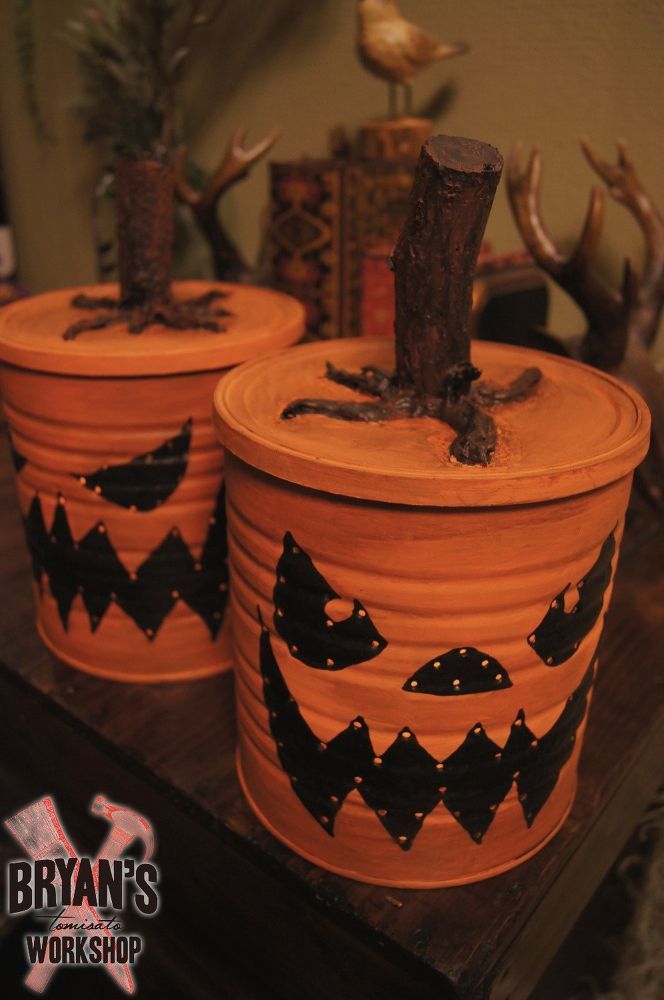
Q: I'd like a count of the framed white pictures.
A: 0